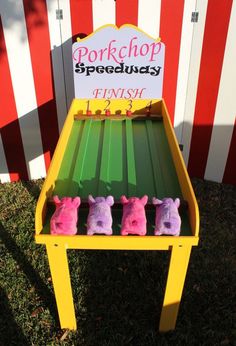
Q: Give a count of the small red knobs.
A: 4